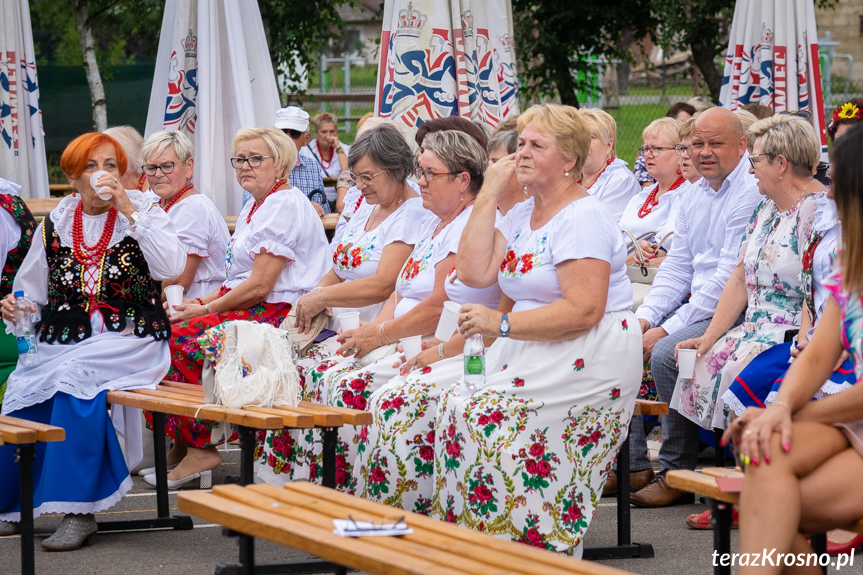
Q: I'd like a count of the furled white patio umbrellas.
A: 4